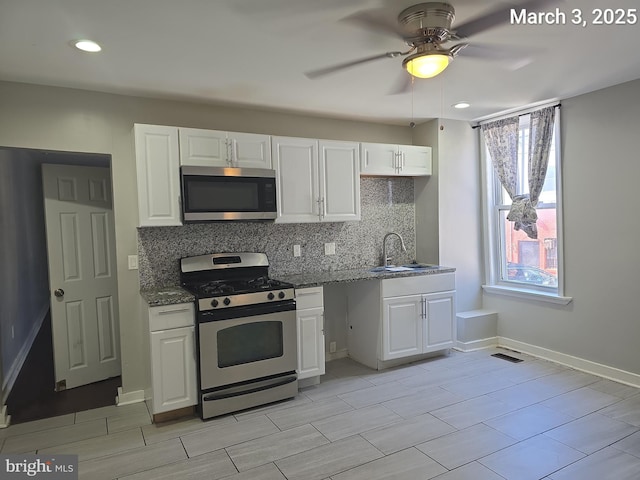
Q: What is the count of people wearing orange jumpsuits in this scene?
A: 0